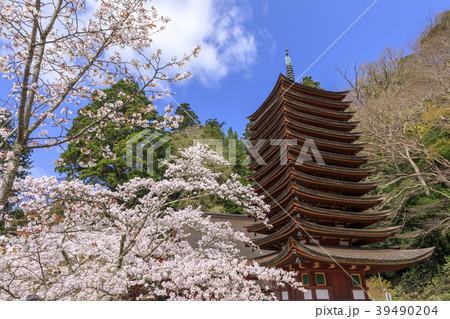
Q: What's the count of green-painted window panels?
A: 3